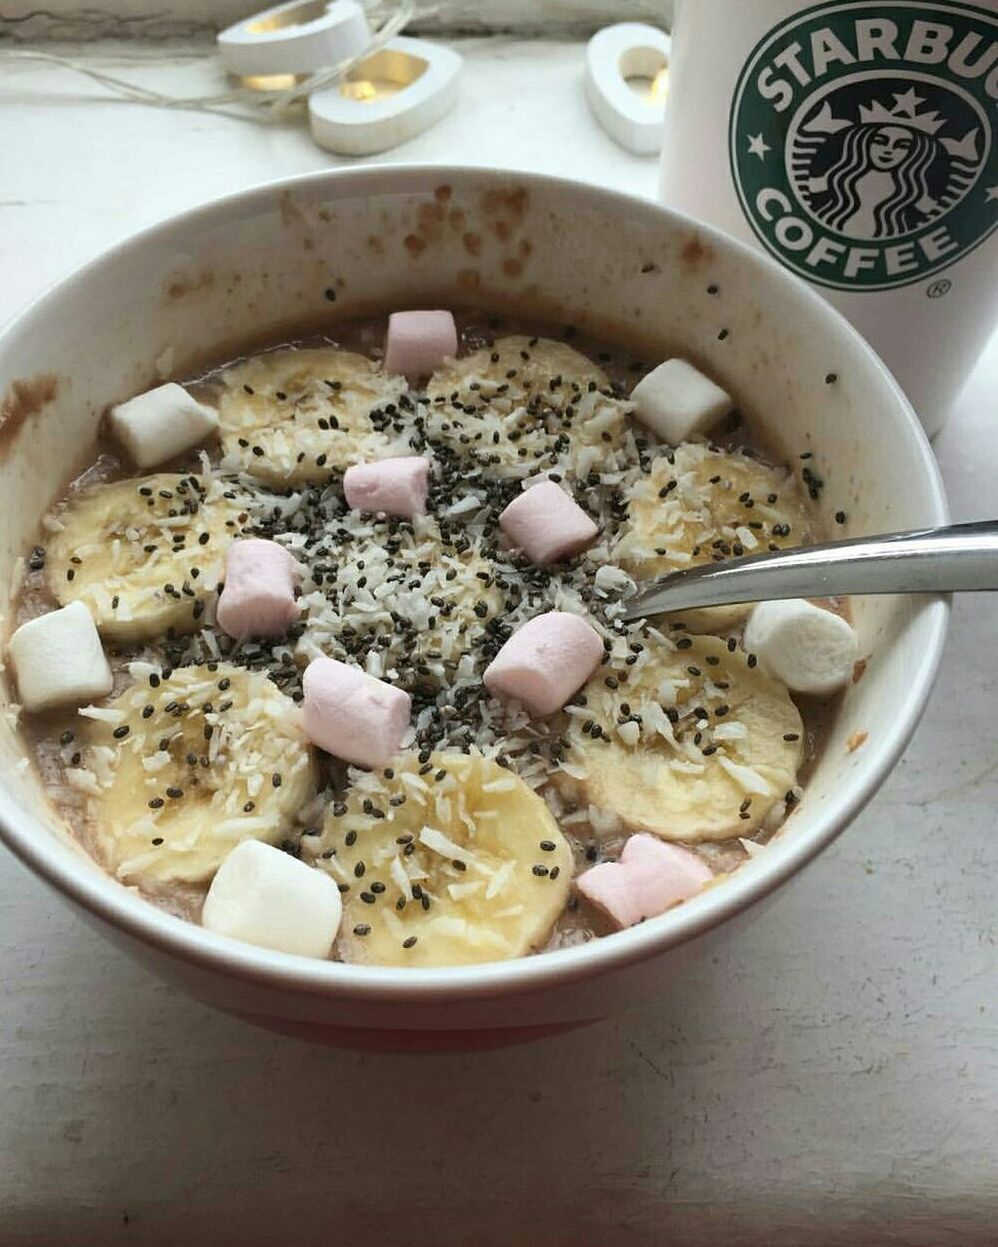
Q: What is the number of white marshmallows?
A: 5